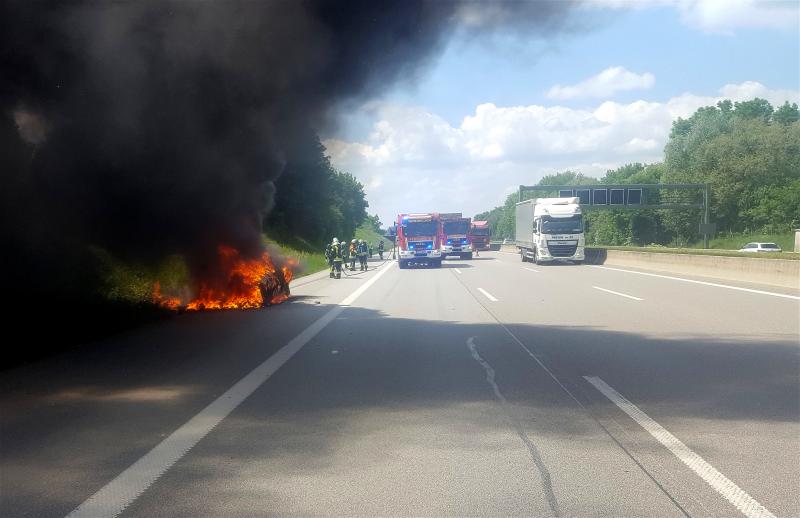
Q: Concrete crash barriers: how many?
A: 1